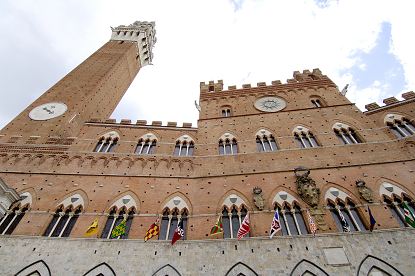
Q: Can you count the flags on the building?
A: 11